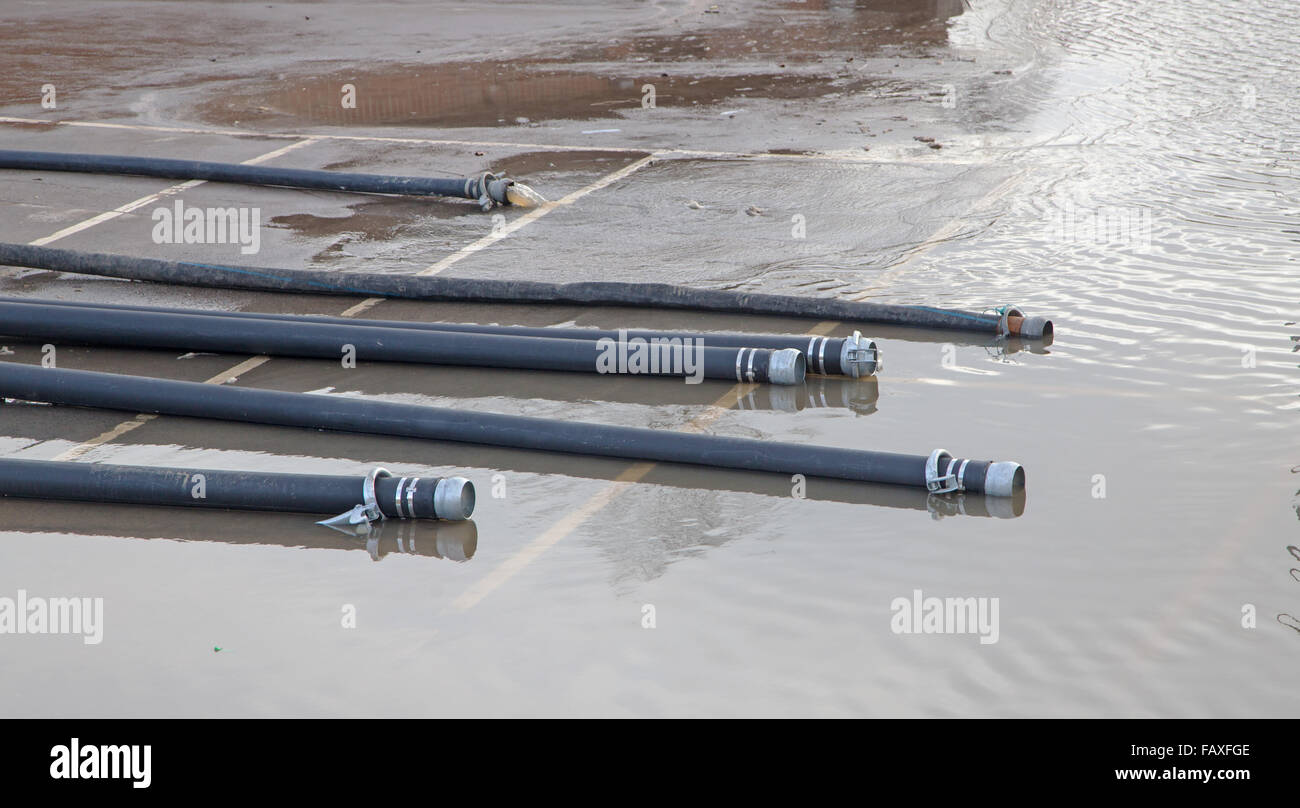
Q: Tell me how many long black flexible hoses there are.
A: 6